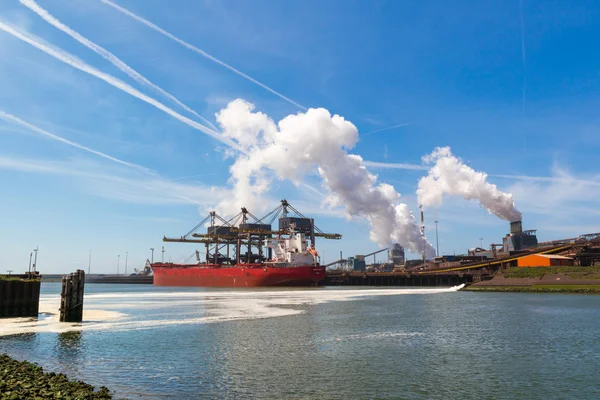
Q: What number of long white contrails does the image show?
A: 4